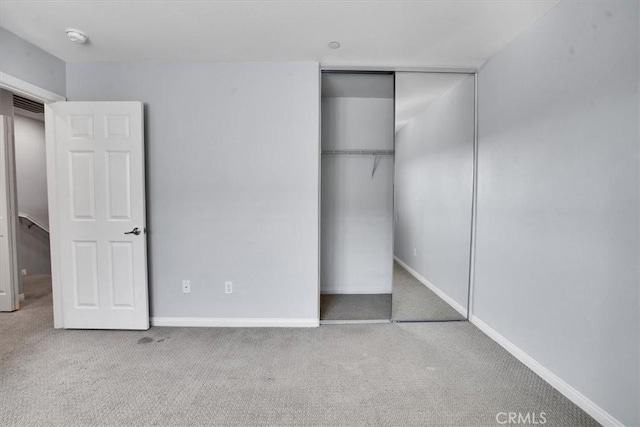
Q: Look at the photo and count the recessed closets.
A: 1